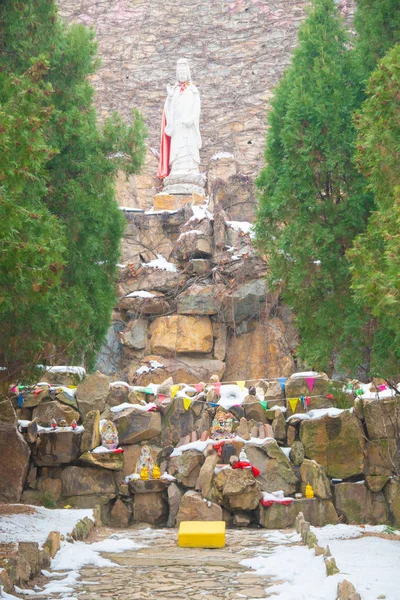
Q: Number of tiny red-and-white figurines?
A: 2